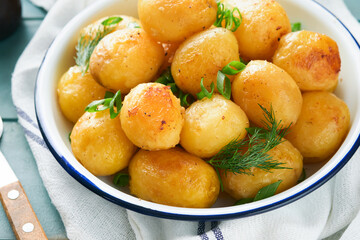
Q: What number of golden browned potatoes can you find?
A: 14